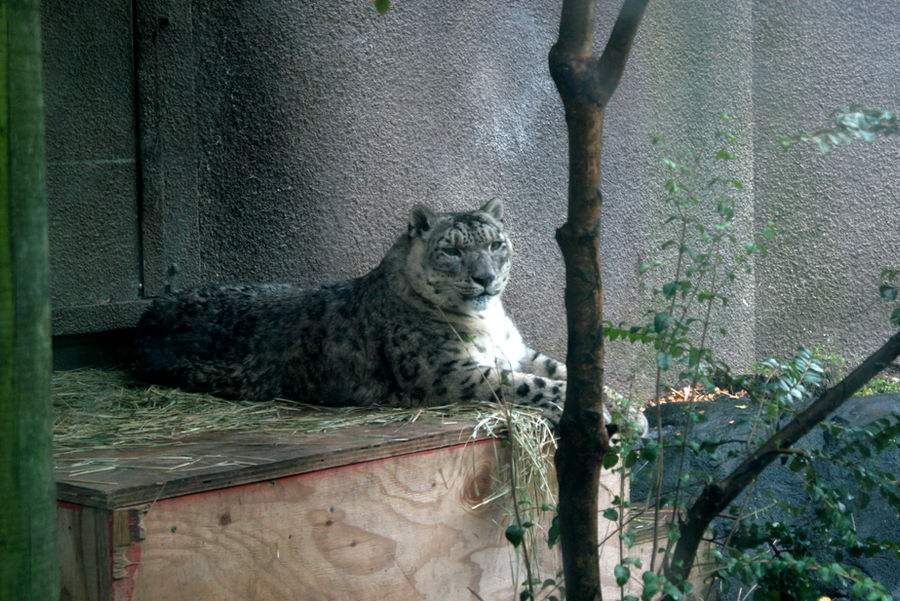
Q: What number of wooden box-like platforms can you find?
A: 1